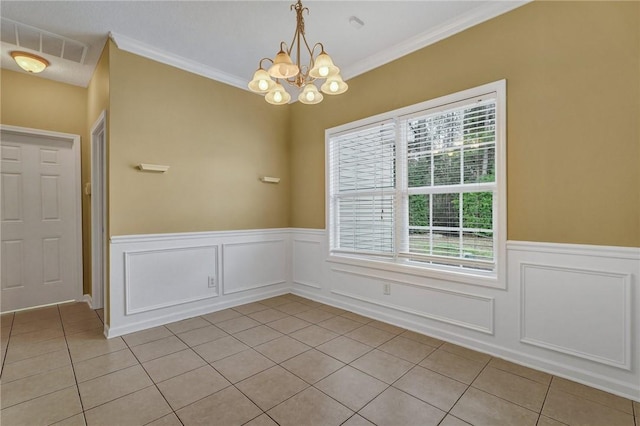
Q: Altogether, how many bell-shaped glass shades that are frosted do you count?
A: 6